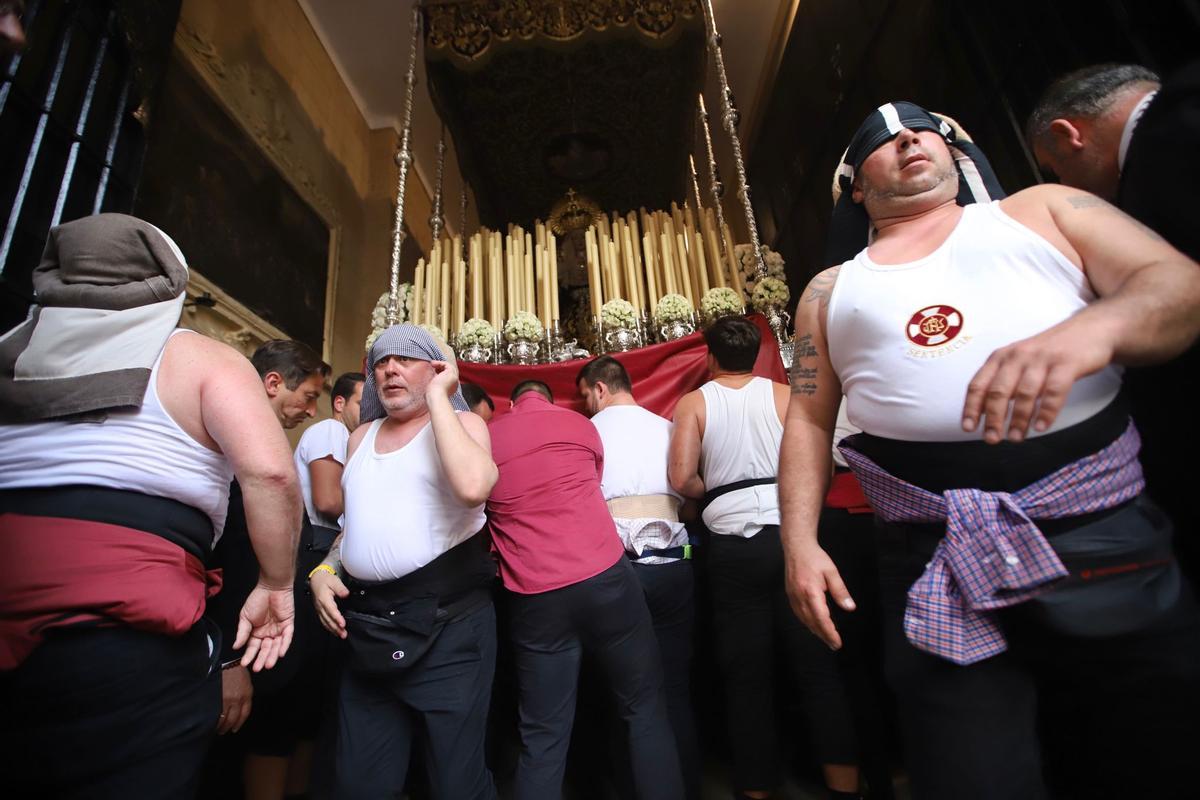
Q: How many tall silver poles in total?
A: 6